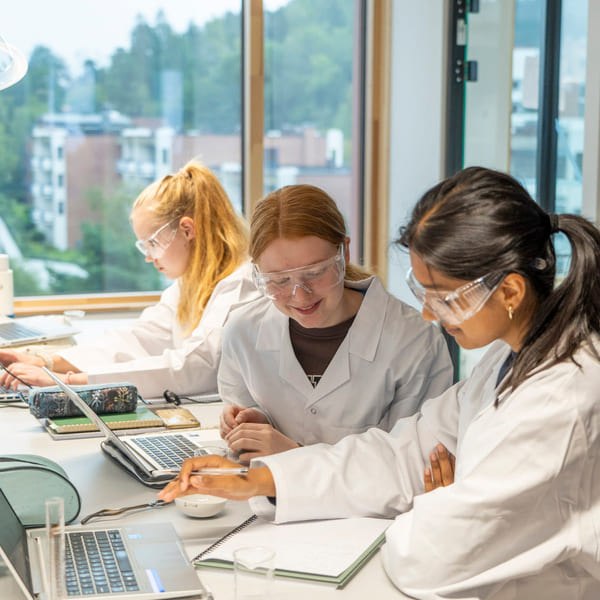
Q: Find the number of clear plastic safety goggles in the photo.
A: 3